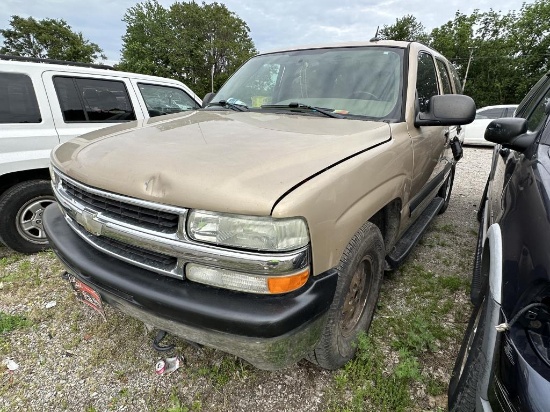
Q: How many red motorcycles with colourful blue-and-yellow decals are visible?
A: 0